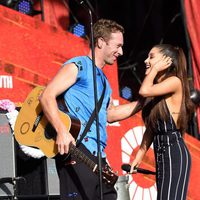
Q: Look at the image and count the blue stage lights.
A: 3